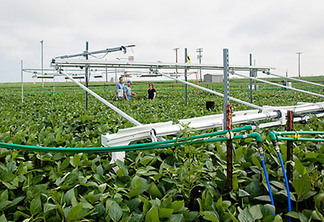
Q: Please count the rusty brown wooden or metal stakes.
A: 2